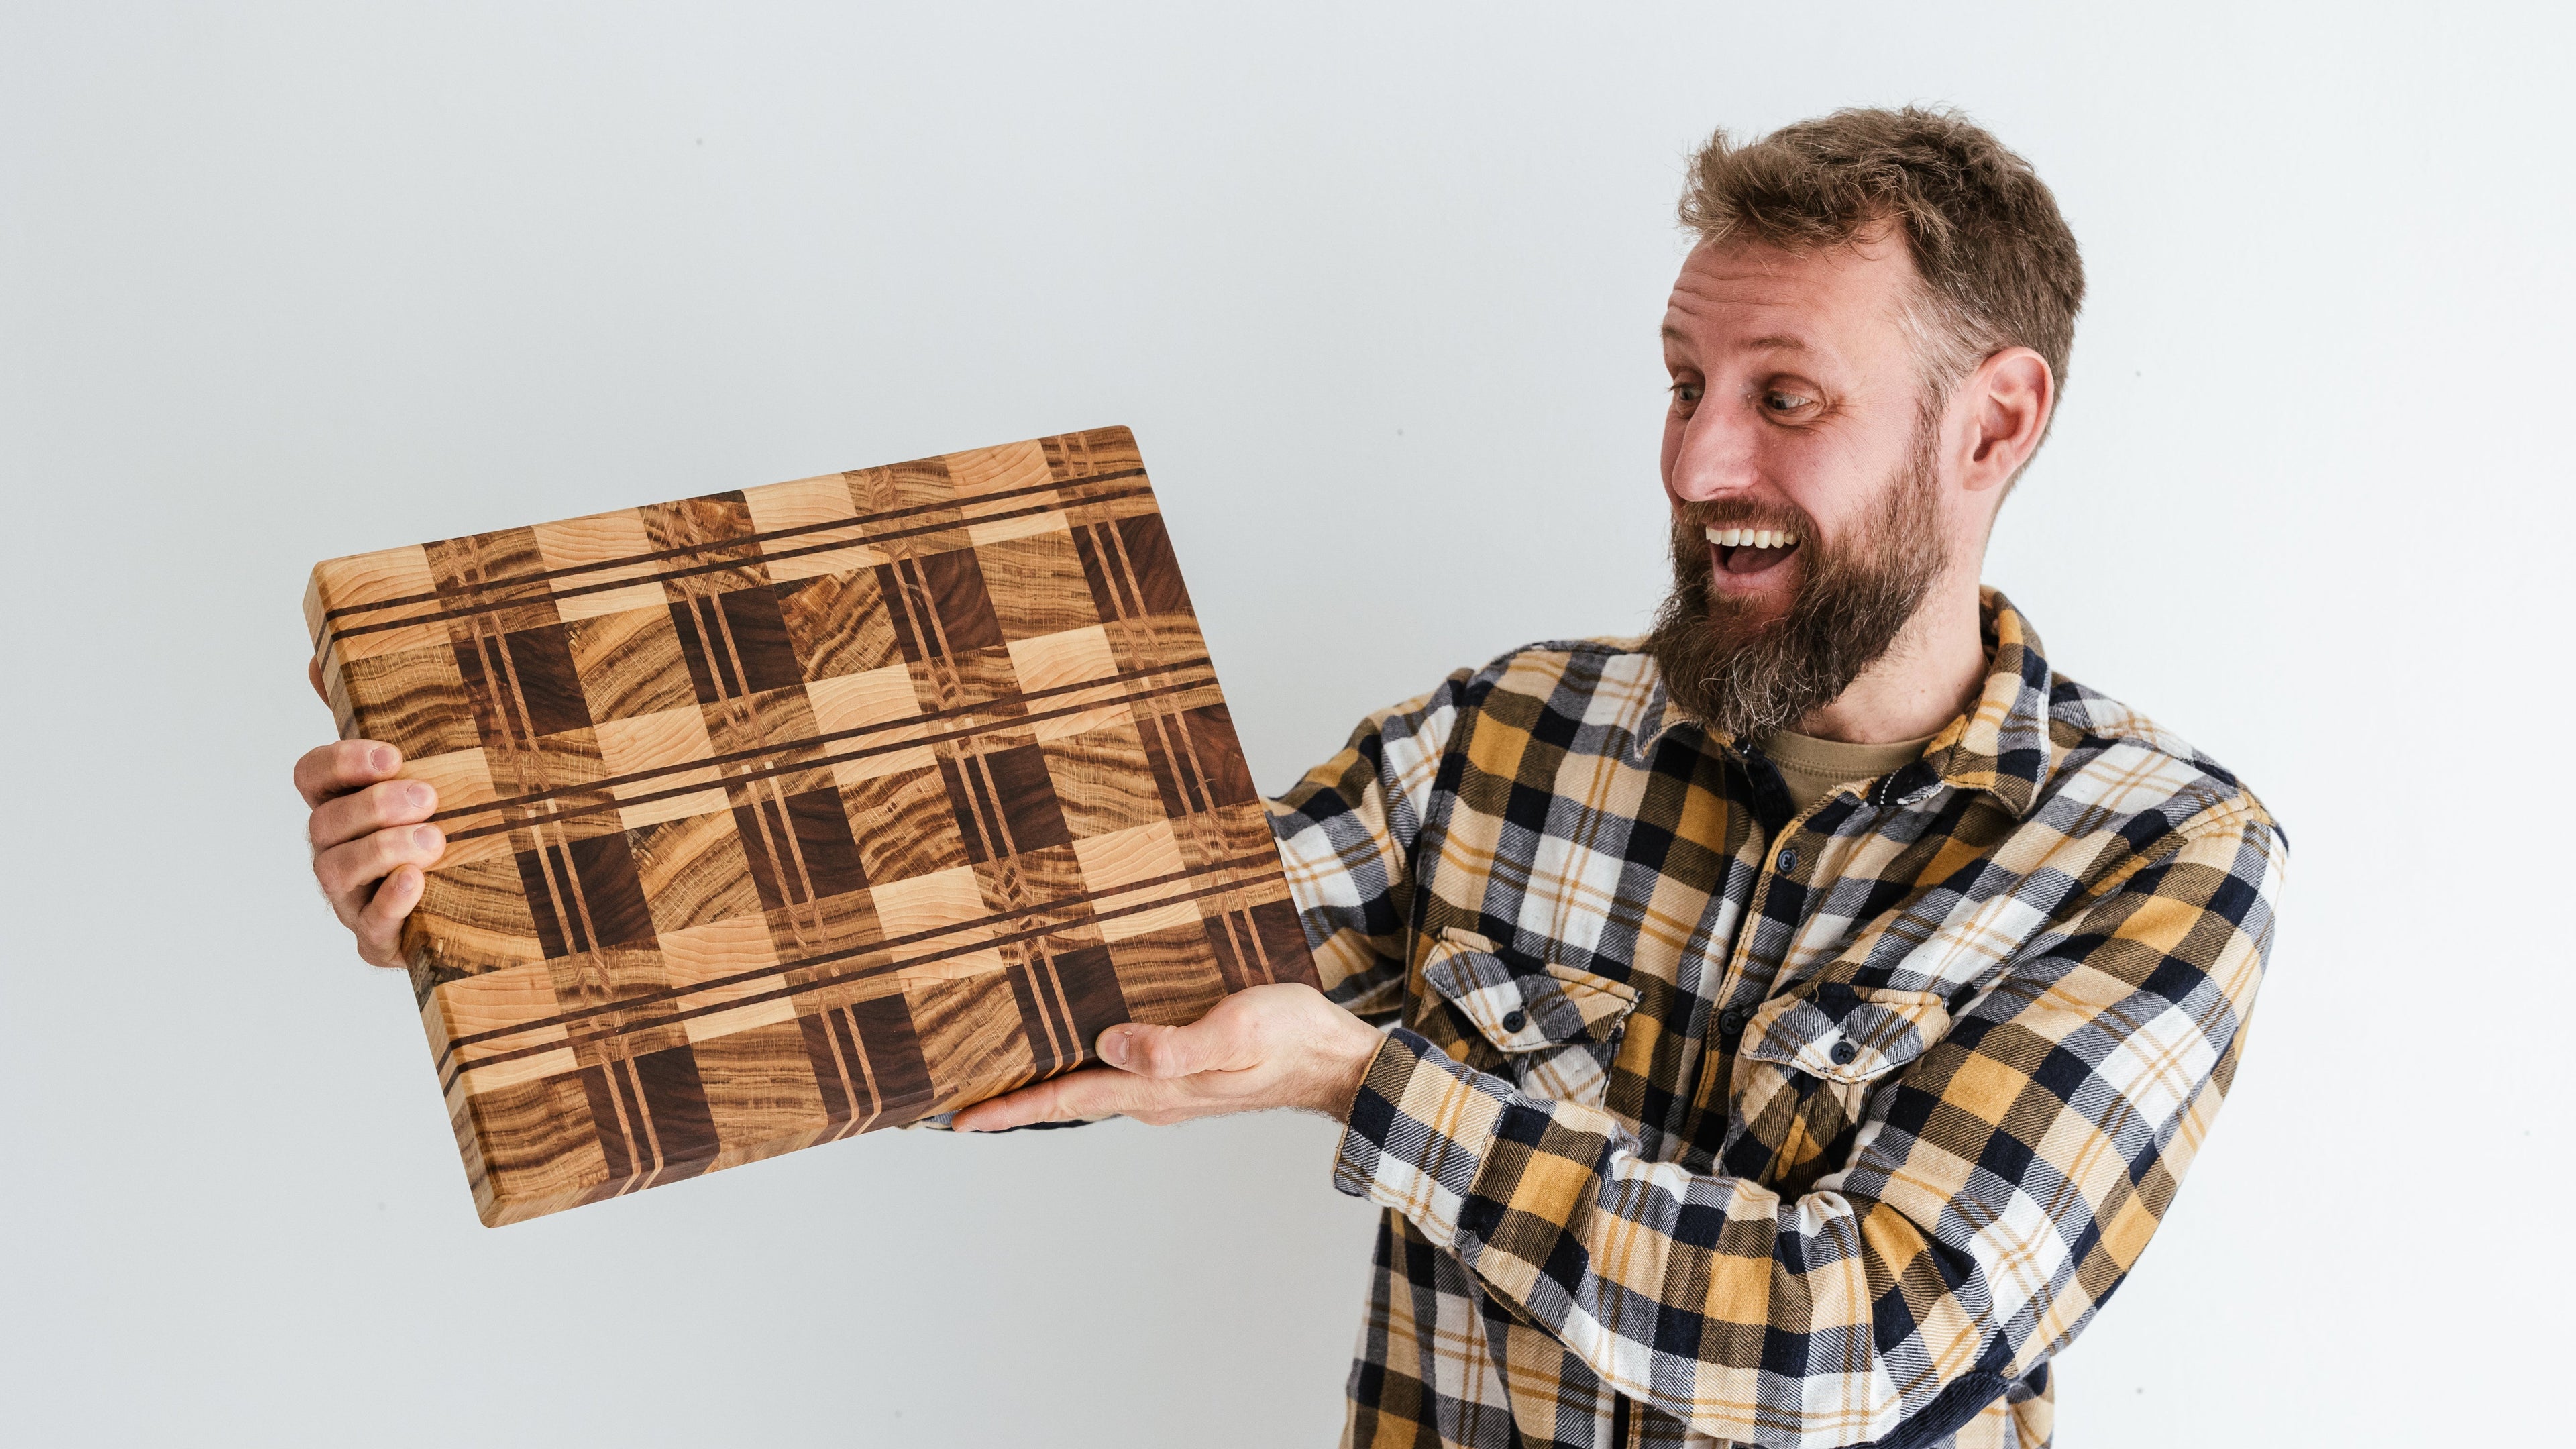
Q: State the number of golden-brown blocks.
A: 12